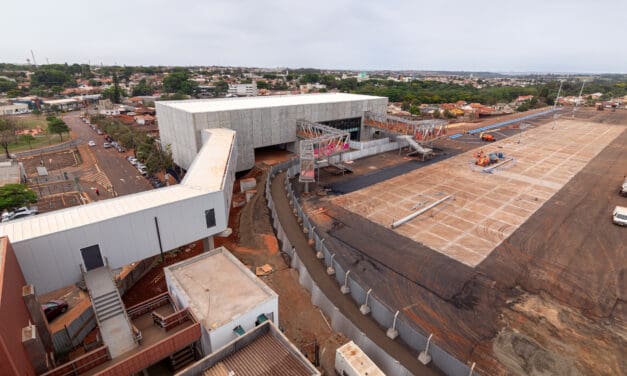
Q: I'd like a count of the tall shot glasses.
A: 0